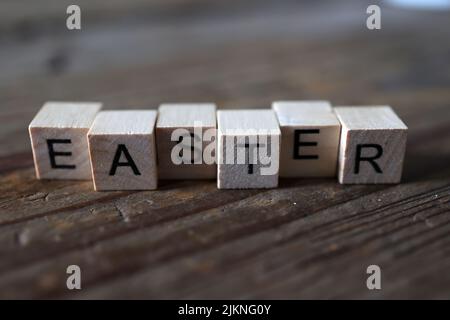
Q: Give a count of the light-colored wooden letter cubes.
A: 6